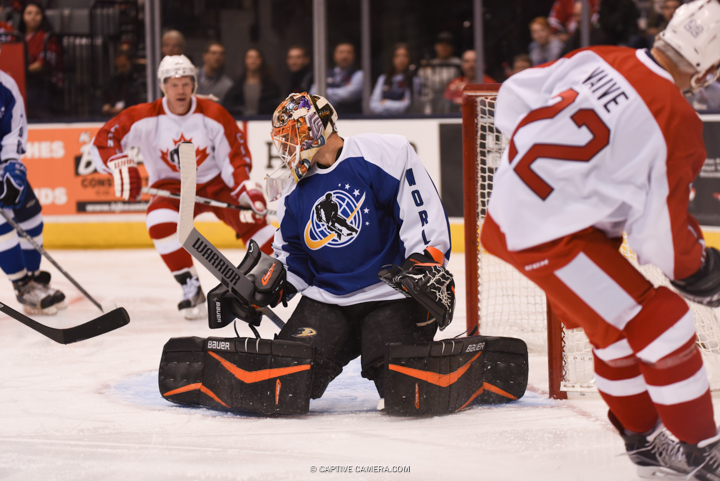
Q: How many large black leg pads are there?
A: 2